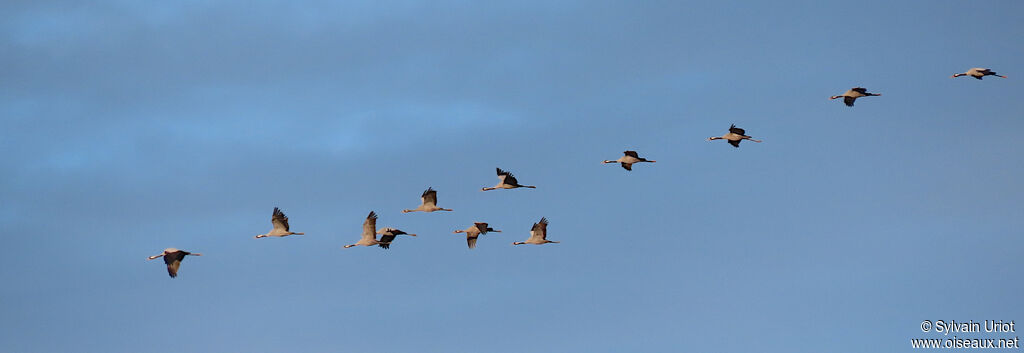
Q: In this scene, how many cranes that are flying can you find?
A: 12